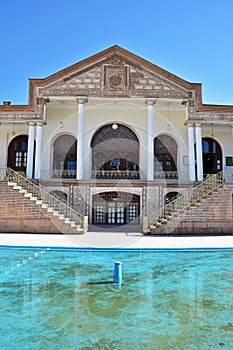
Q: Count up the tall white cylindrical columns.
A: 6